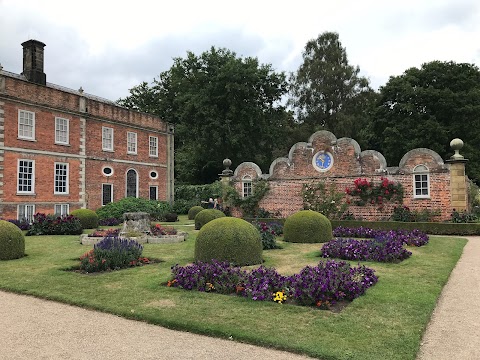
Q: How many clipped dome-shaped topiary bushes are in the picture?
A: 6